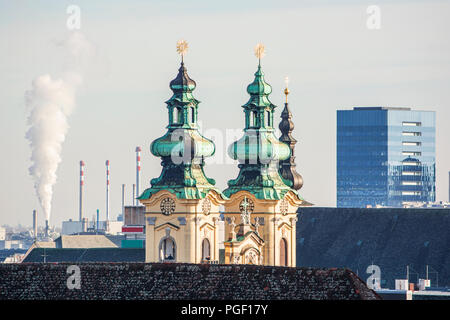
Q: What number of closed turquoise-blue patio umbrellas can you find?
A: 0